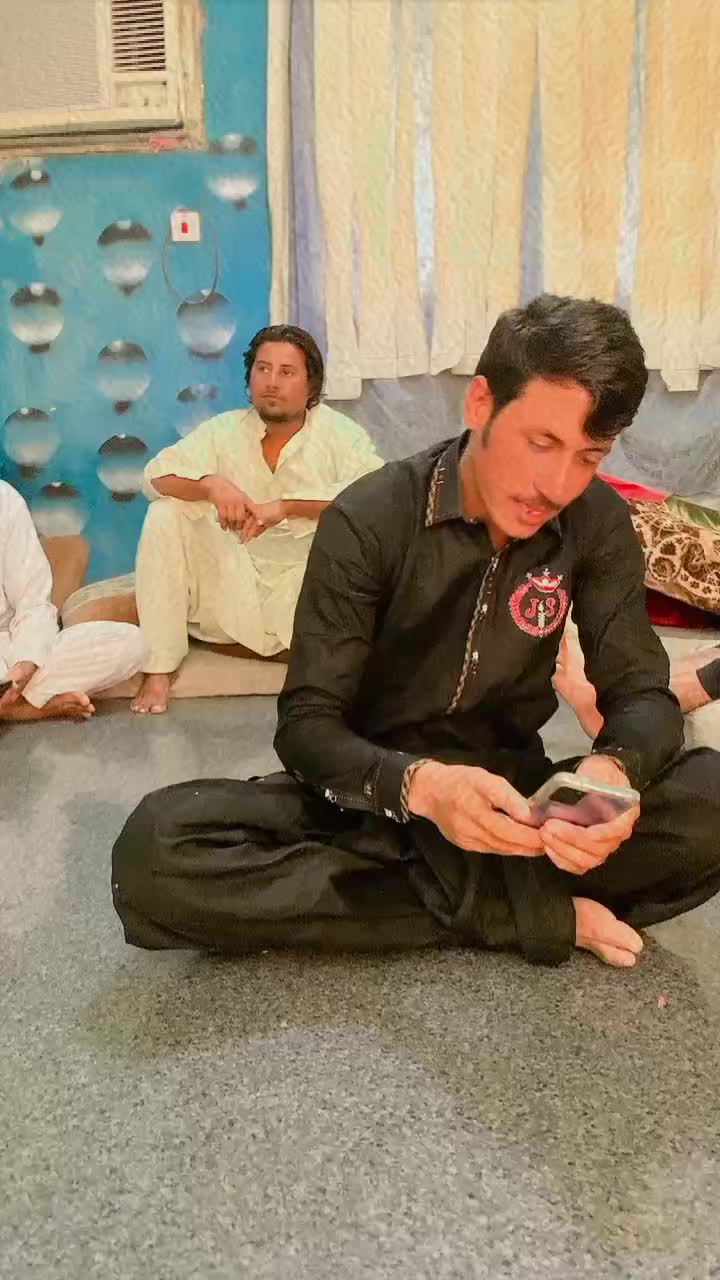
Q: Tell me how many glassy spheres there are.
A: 10